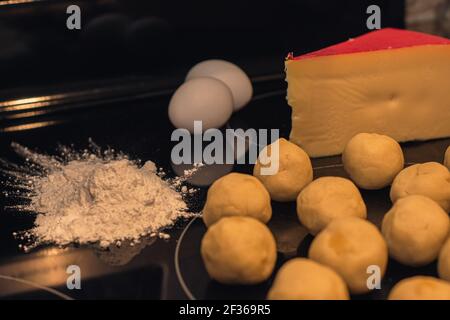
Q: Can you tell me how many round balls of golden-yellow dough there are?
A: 12